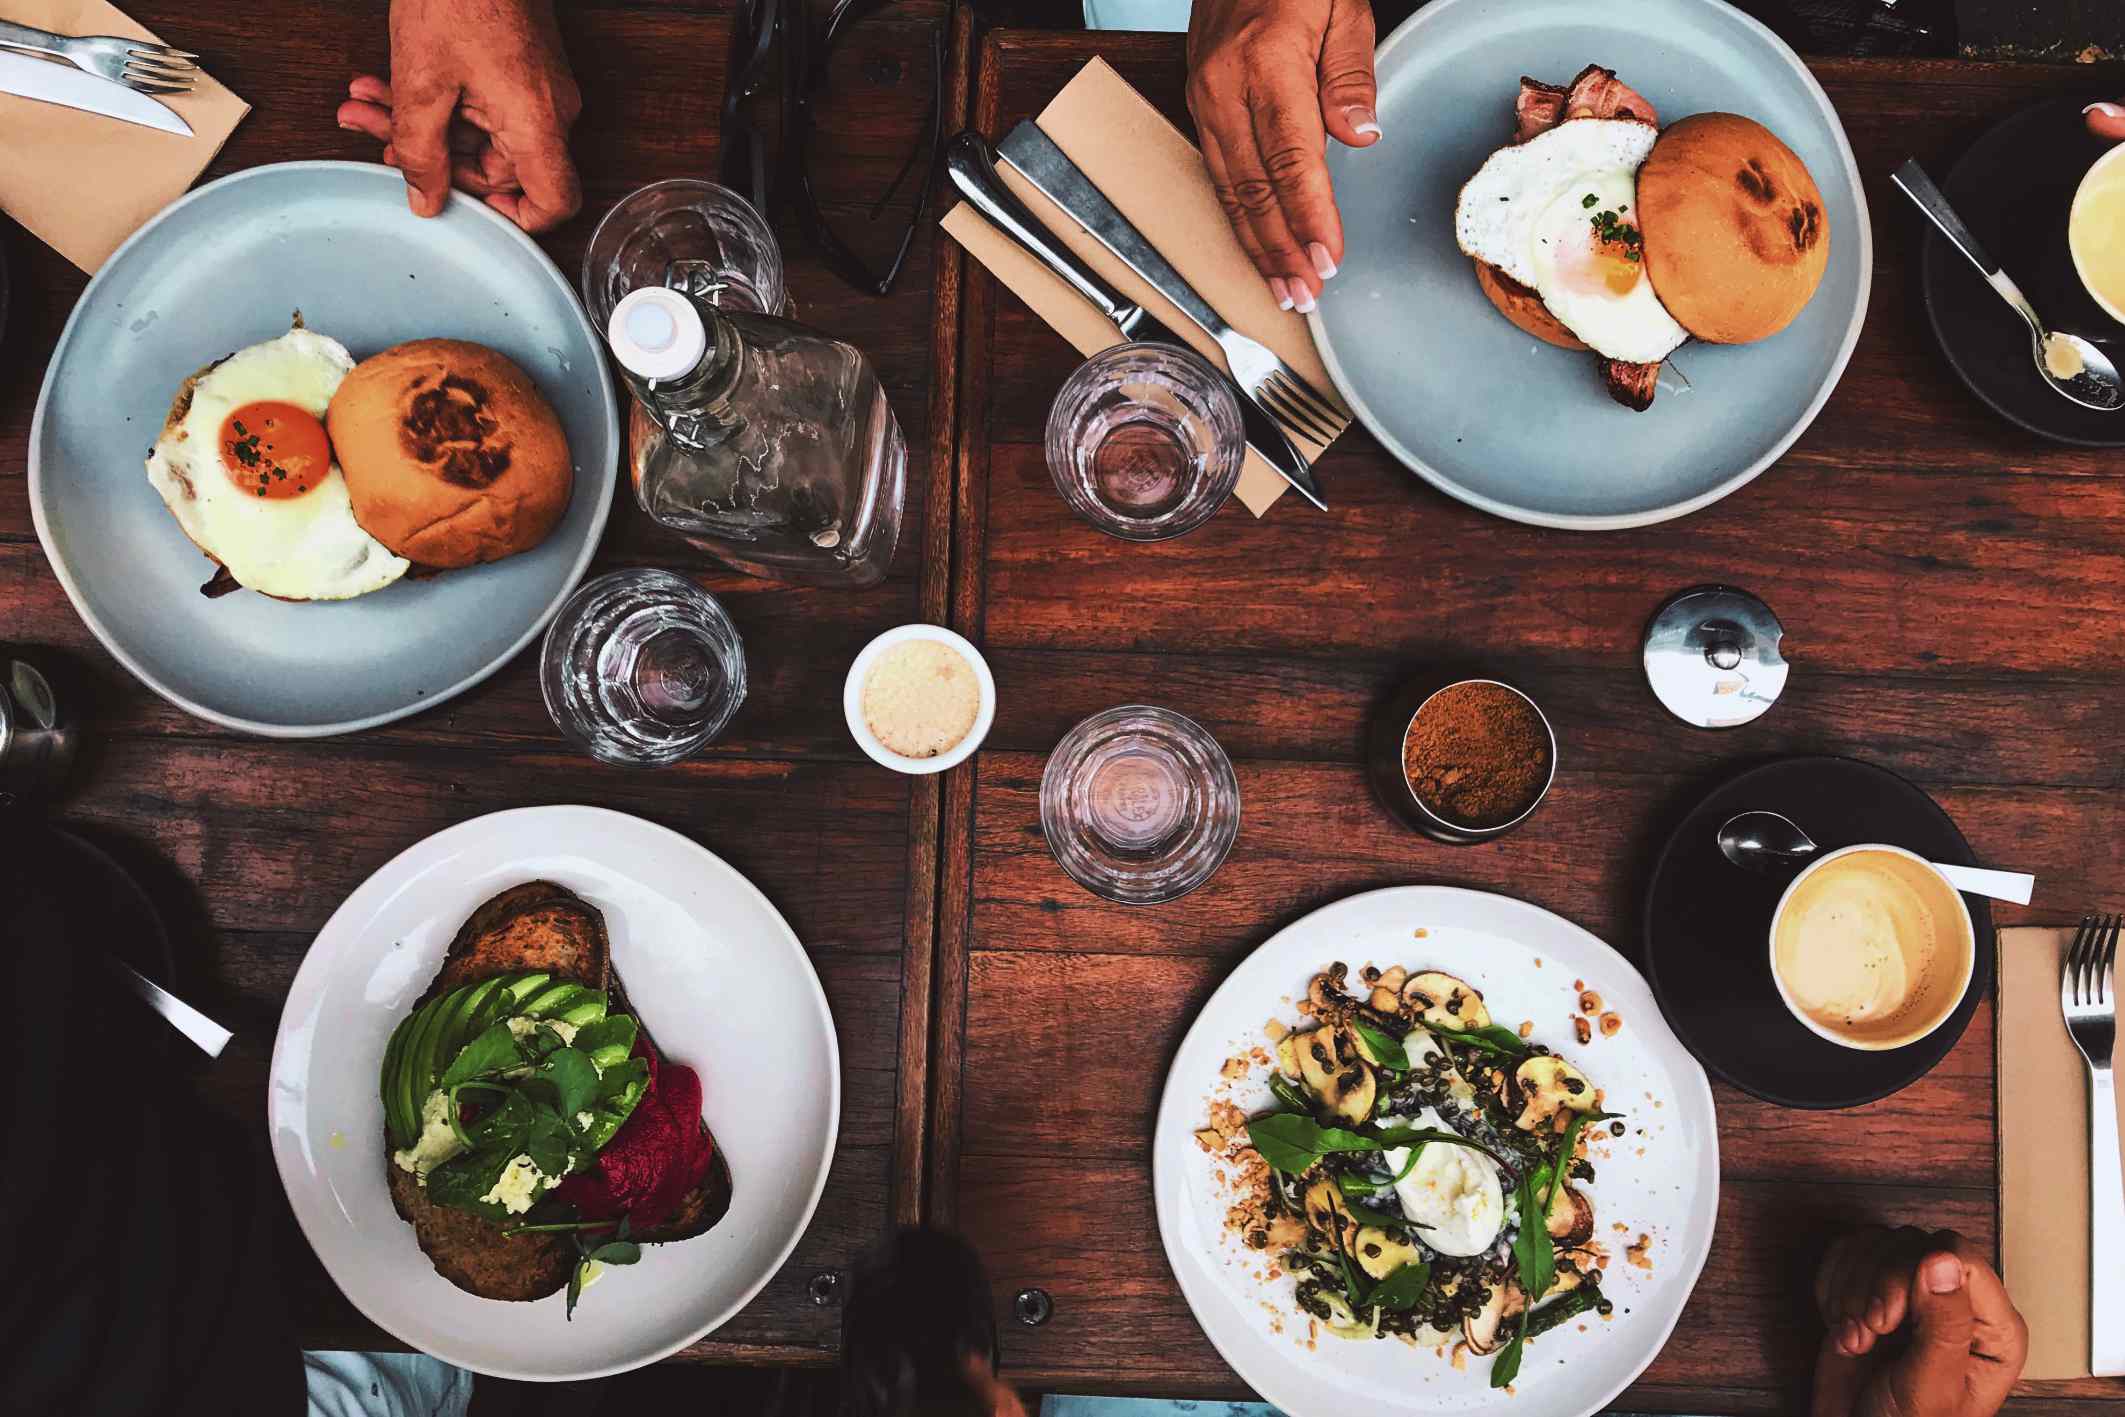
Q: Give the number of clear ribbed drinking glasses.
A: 4